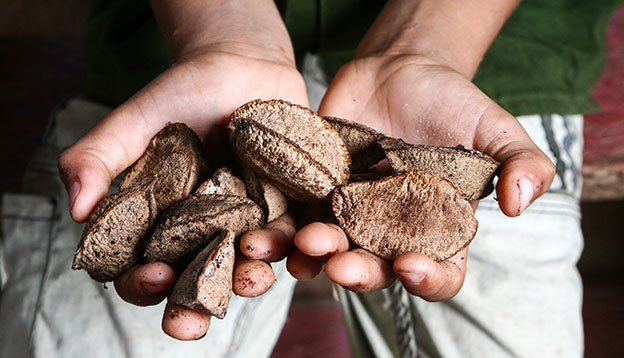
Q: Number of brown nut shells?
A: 10